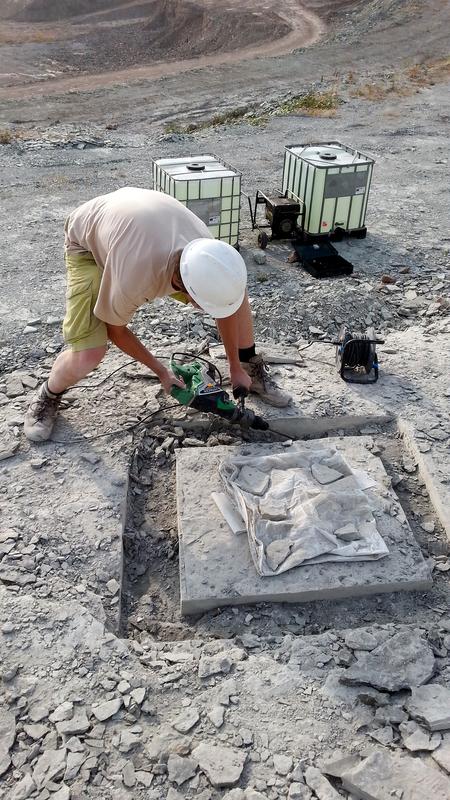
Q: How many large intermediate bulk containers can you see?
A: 2